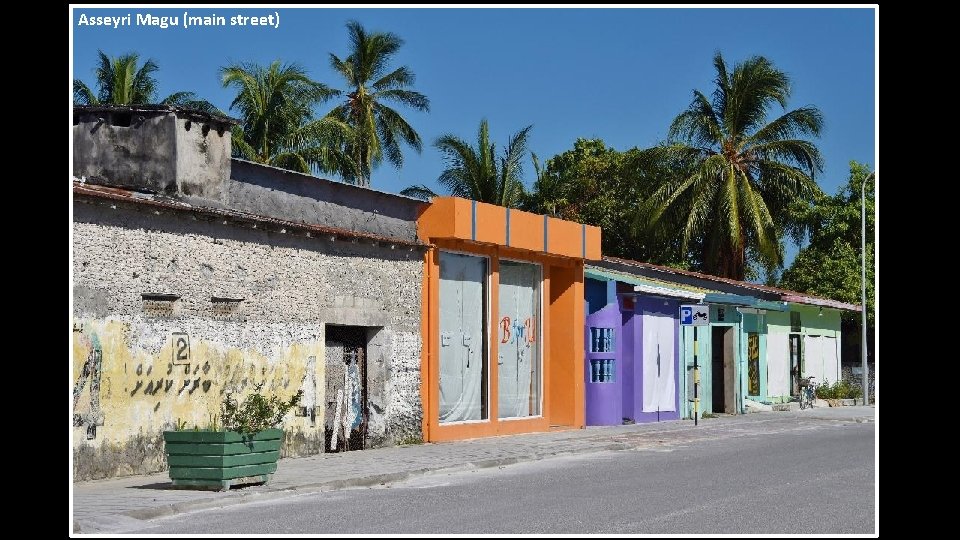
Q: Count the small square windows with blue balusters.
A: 2